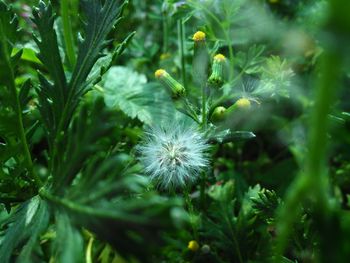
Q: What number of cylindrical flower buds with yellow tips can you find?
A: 4